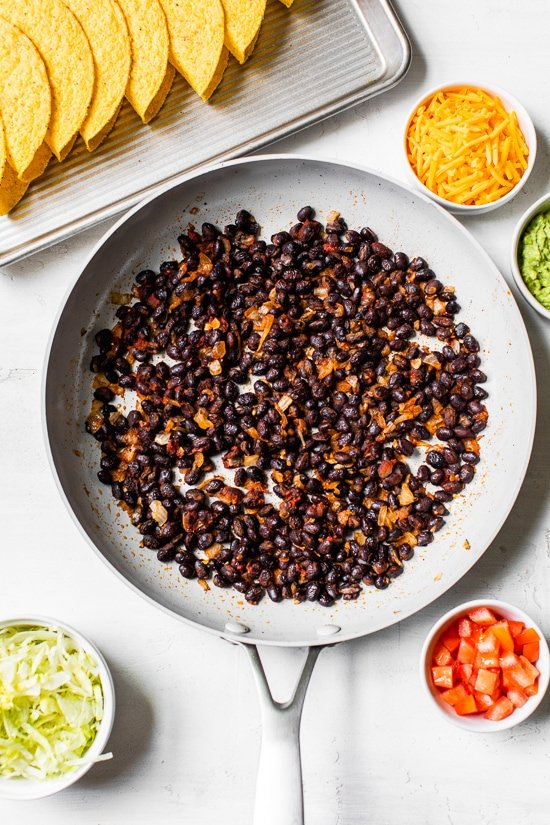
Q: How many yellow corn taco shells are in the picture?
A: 8